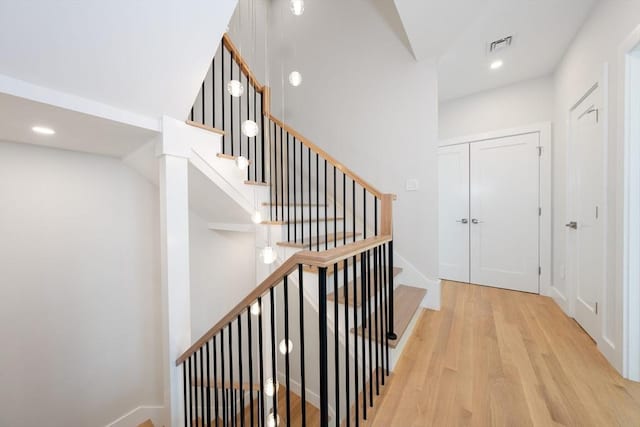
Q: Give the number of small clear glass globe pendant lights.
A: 11